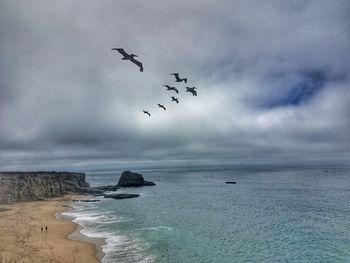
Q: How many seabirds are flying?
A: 7